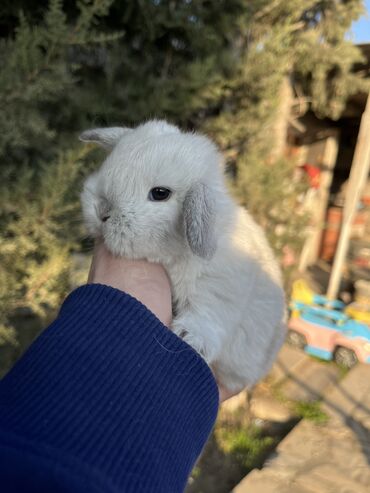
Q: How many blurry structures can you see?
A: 1